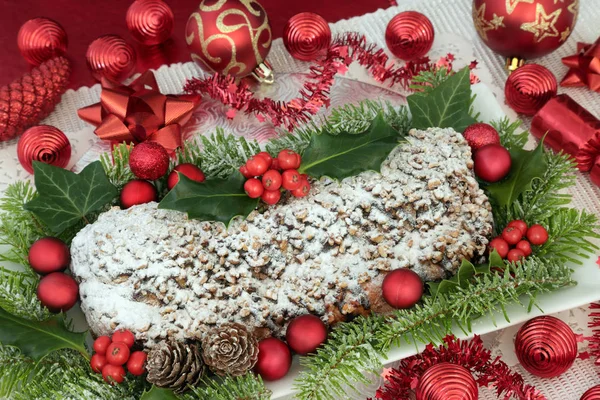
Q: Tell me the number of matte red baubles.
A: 8